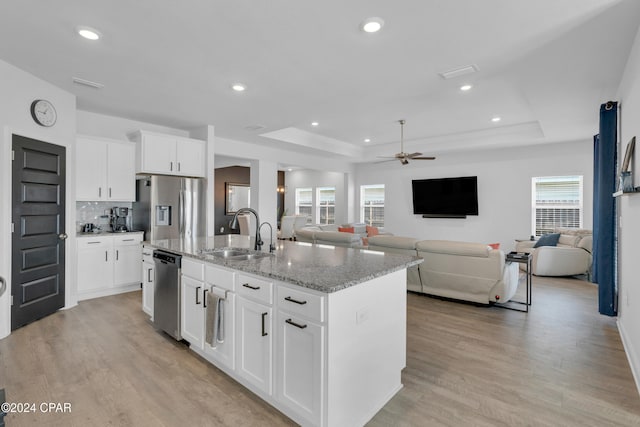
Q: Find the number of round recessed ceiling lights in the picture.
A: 7